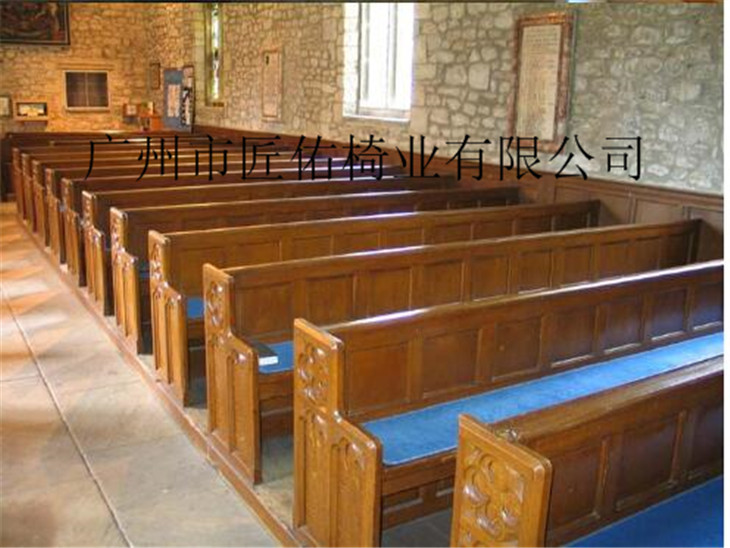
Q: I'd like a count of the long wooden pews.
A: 11